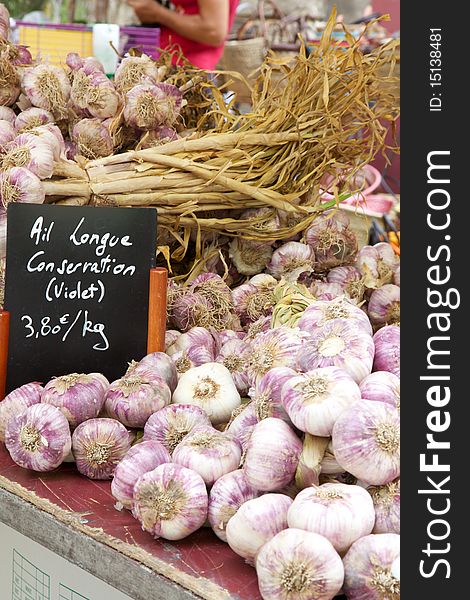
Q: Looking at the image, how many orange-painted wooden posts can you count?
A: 2